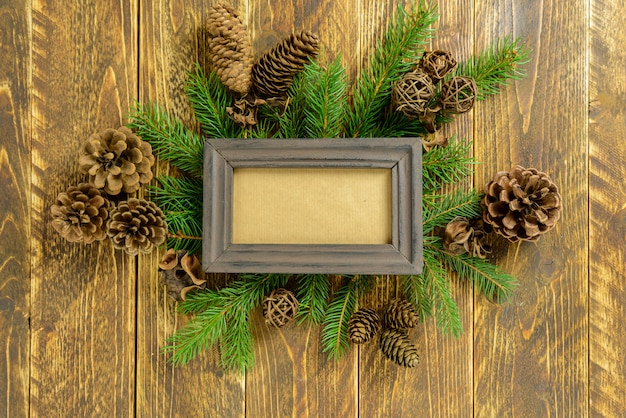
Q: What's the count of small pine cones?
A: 3